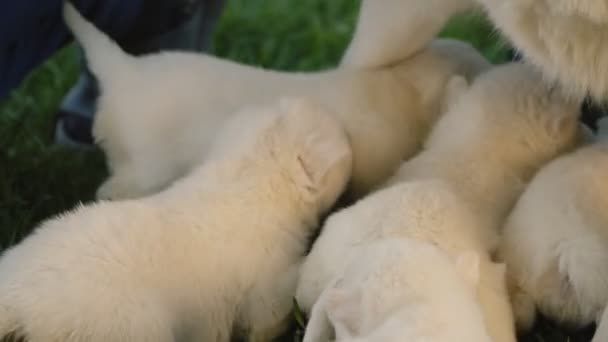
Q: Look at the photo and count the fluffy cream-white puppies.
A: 5